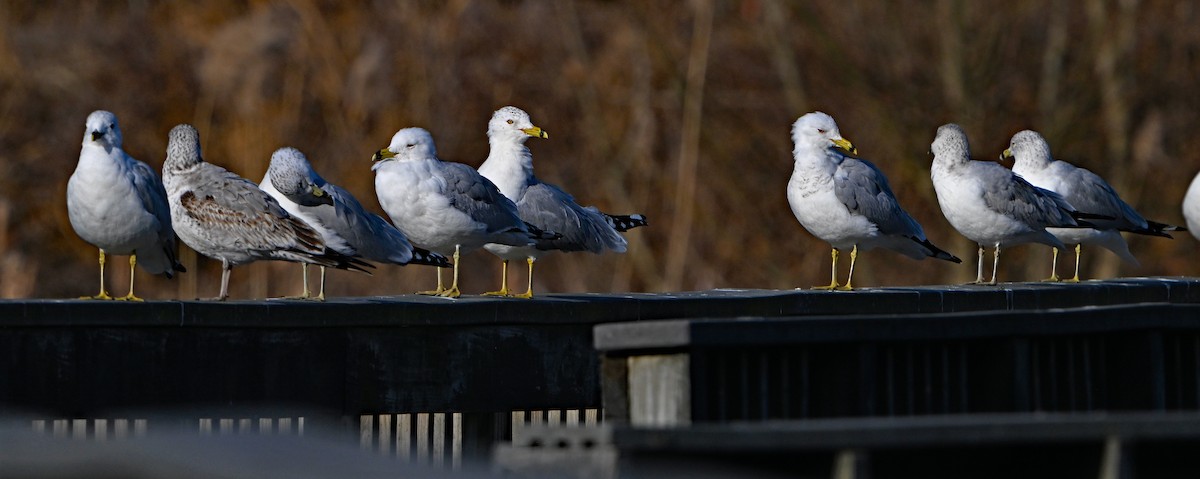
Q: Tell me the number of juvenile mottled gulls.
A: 1